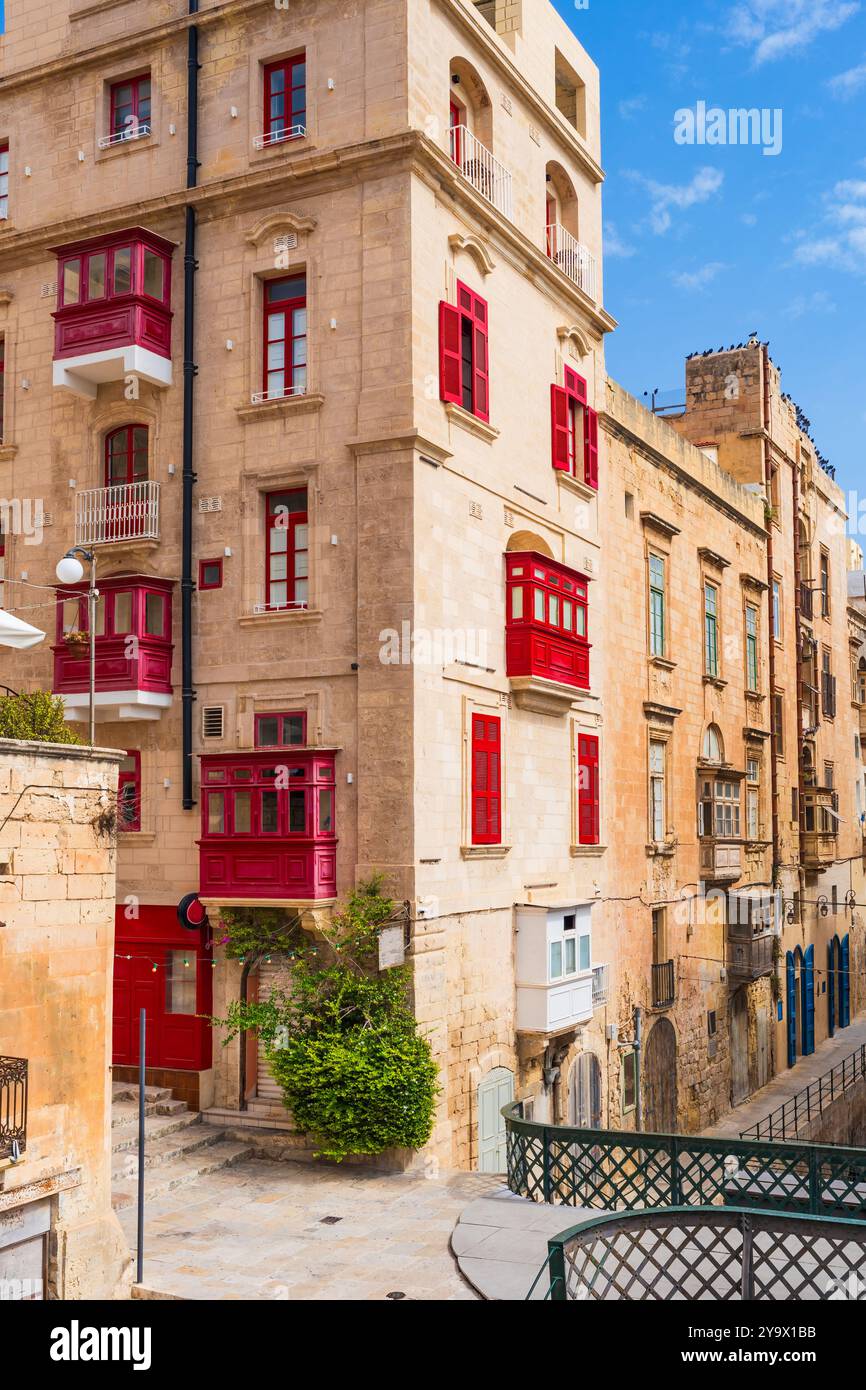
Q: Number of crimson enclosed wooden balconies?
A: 4